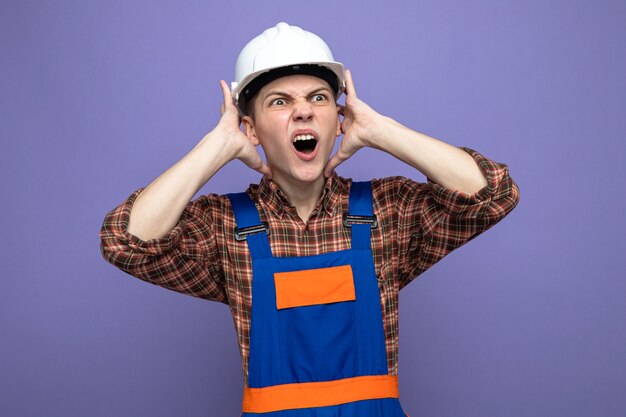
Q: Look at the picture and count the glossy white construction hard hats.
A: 1